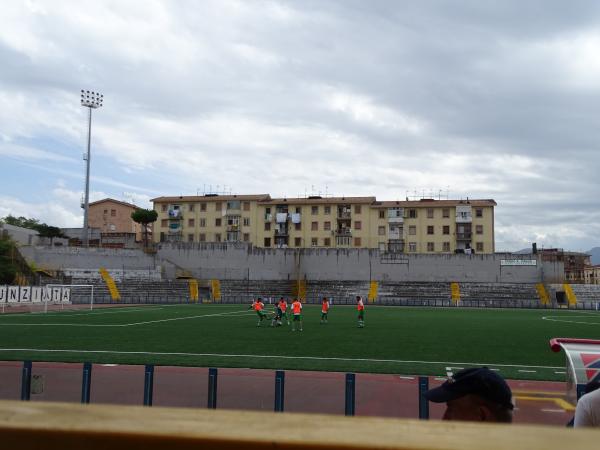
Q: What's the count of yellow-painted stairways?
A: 8